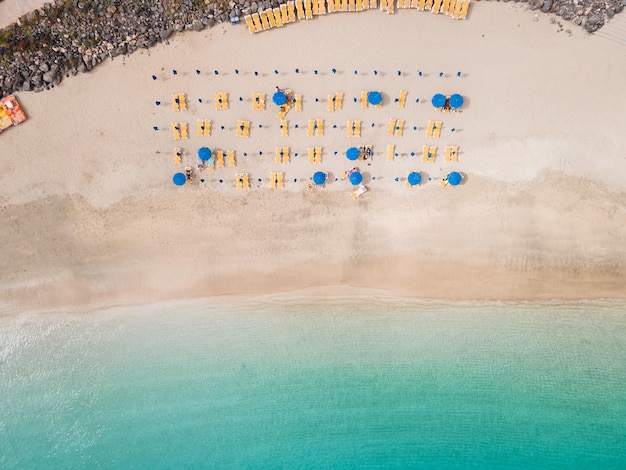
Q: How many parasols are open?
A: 11